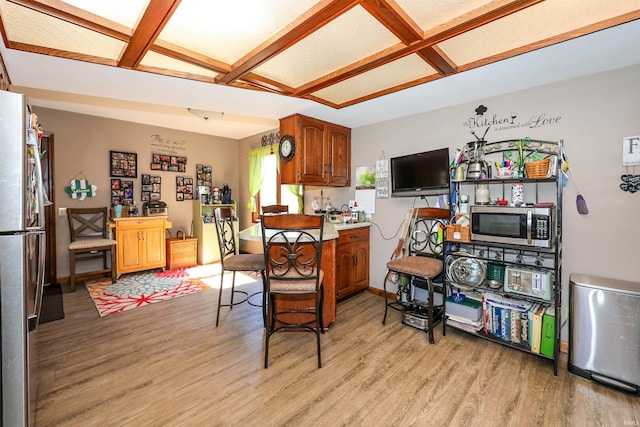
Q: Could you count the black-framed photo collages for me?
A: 6